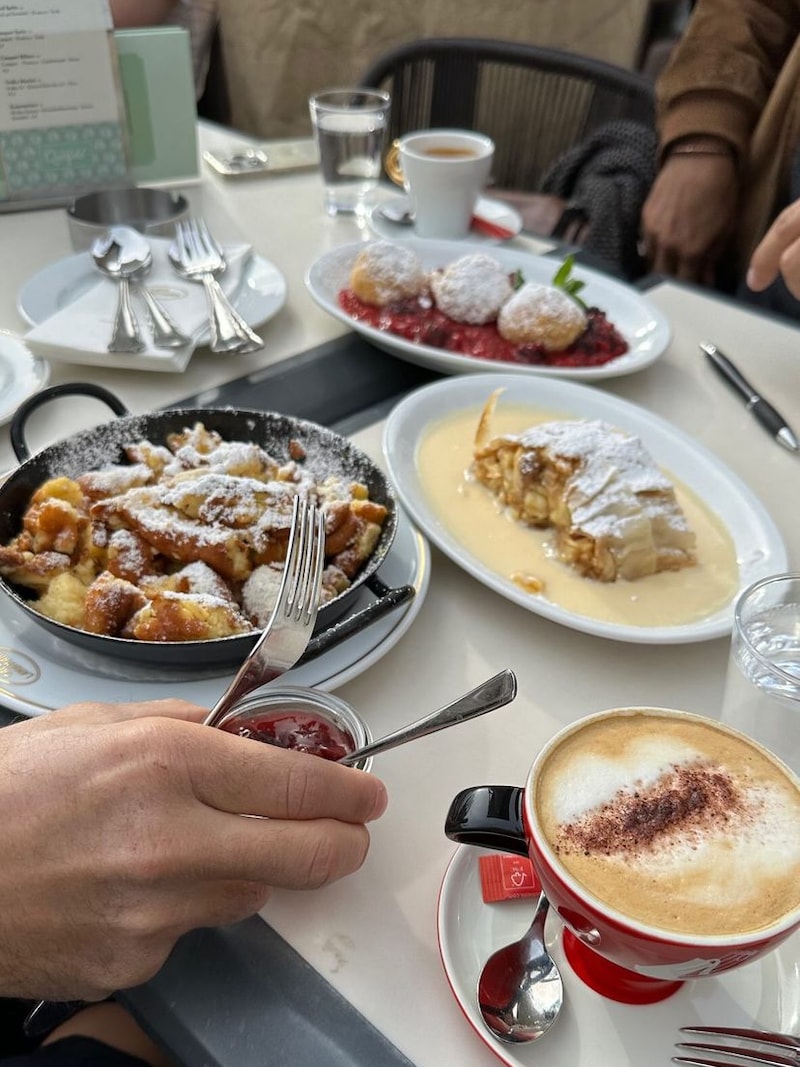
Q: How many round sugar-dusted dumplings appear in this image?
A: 3